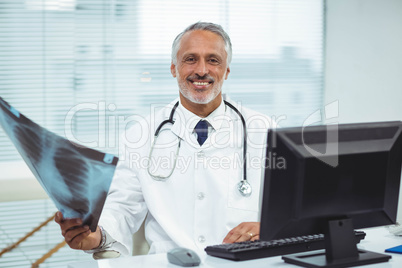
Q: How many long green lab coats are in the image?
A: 0